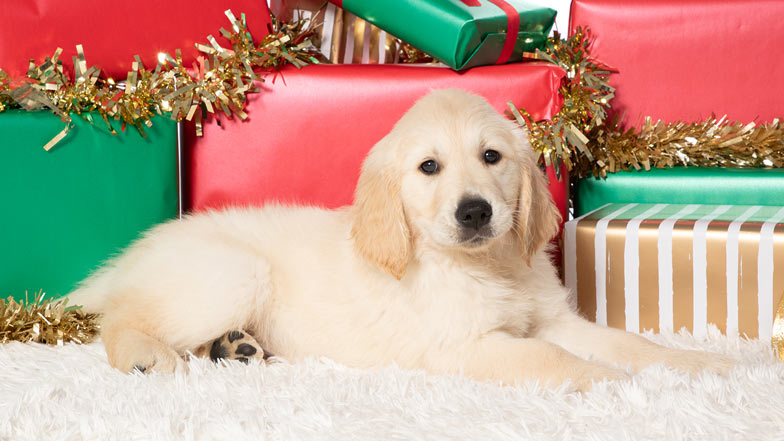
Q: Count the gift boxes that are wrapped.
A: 8